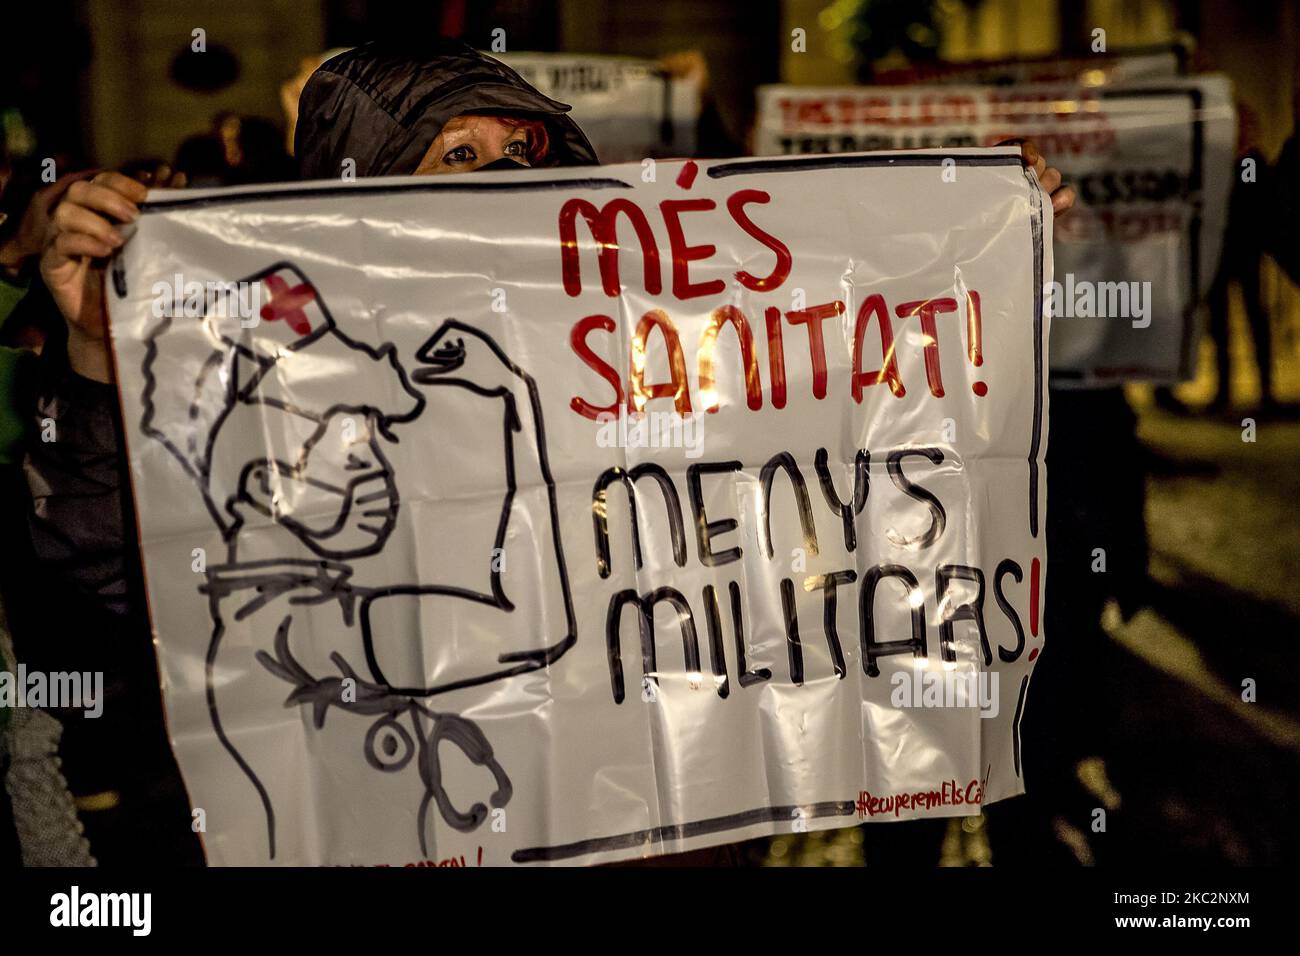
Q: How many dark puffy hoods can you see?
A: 1